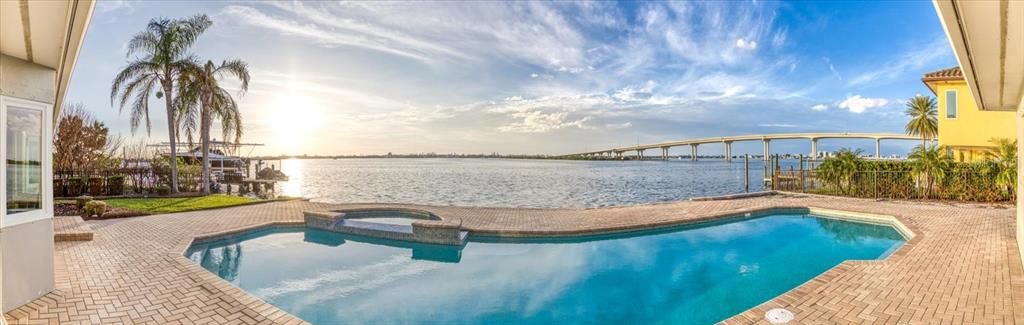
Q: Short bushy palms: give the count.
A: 3